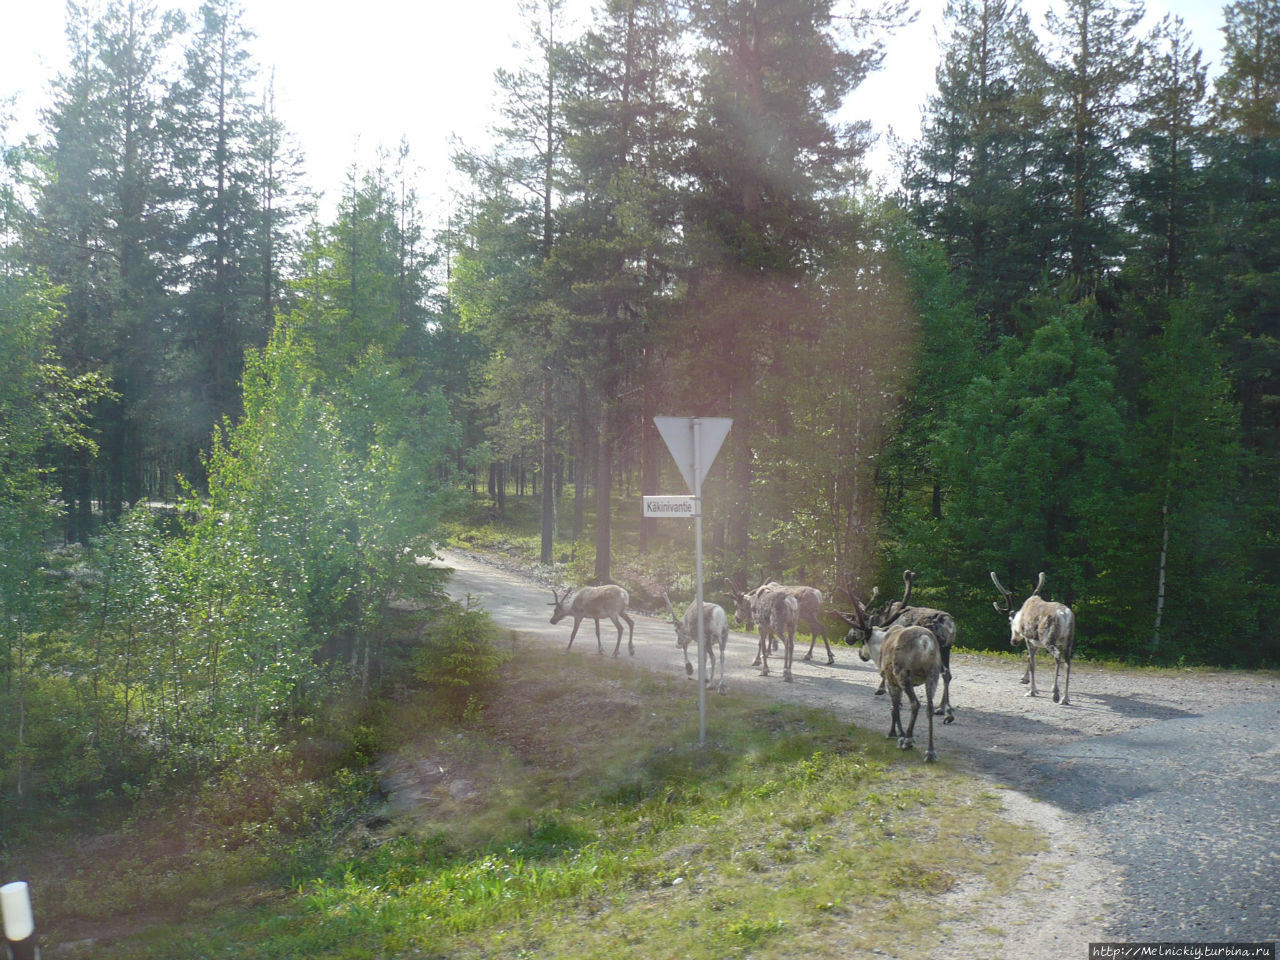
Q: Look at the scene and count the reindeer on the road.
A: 7